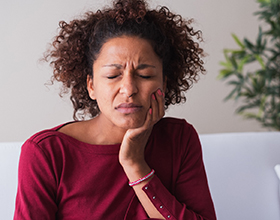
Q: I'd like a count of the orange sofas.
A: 0